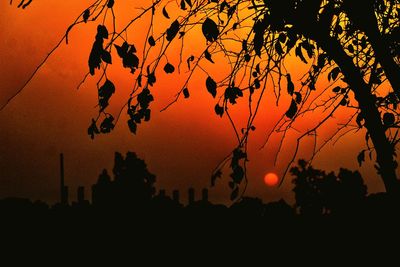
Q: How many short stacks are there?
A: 6